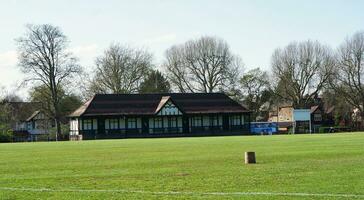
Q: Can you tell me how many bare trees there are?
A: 5